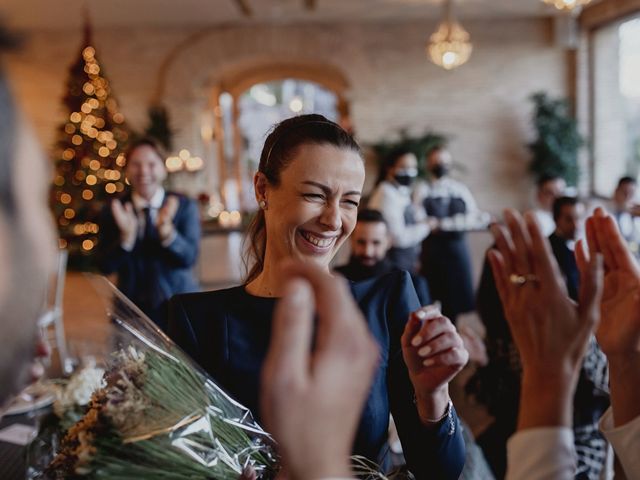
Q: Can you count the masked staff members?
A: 2